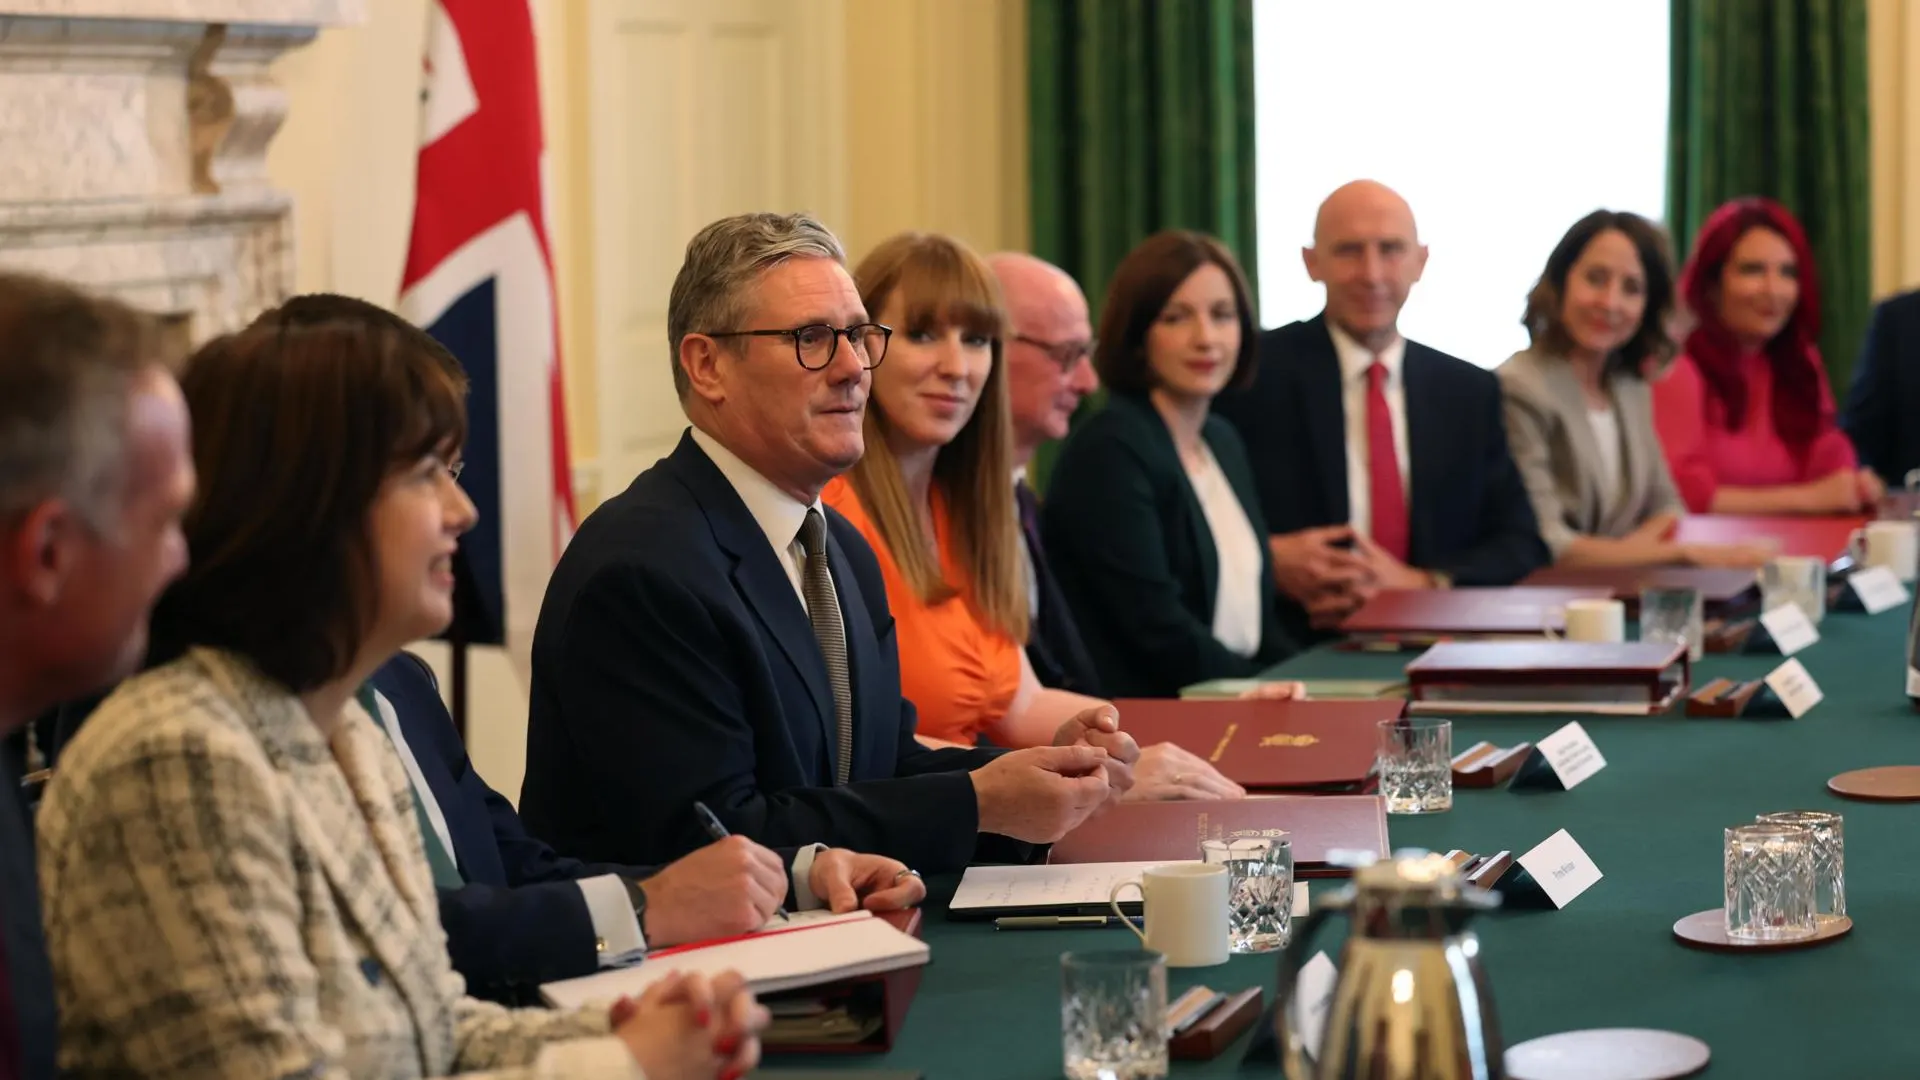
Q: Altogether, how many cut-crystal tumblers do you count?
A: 7